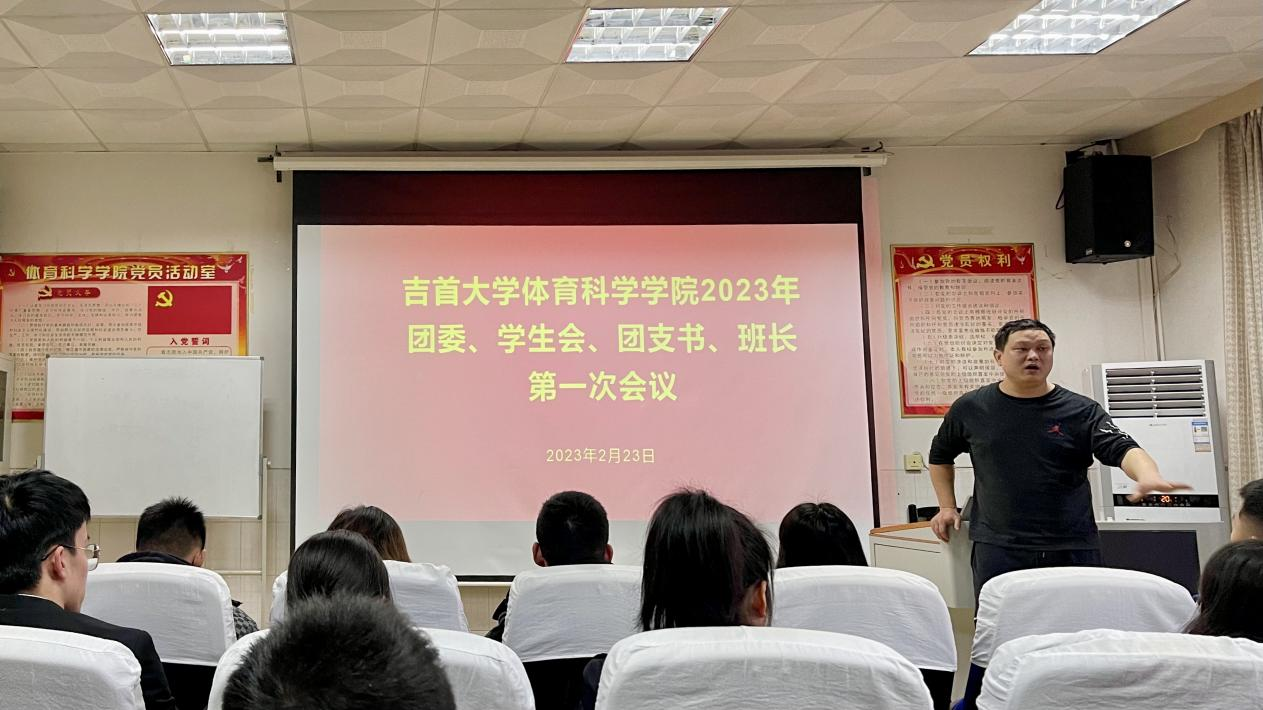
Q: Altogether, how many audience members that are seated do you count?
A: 10